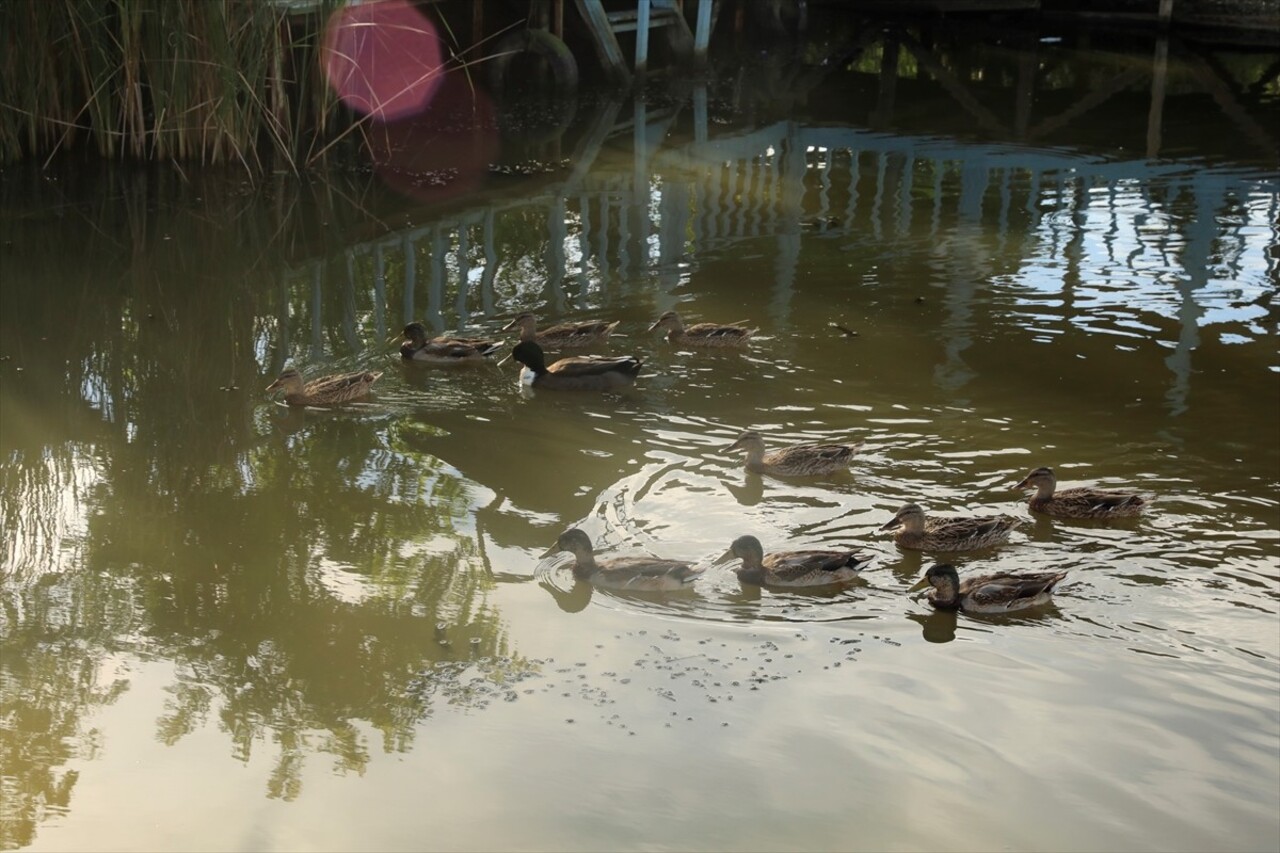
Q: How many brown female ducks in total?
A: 6